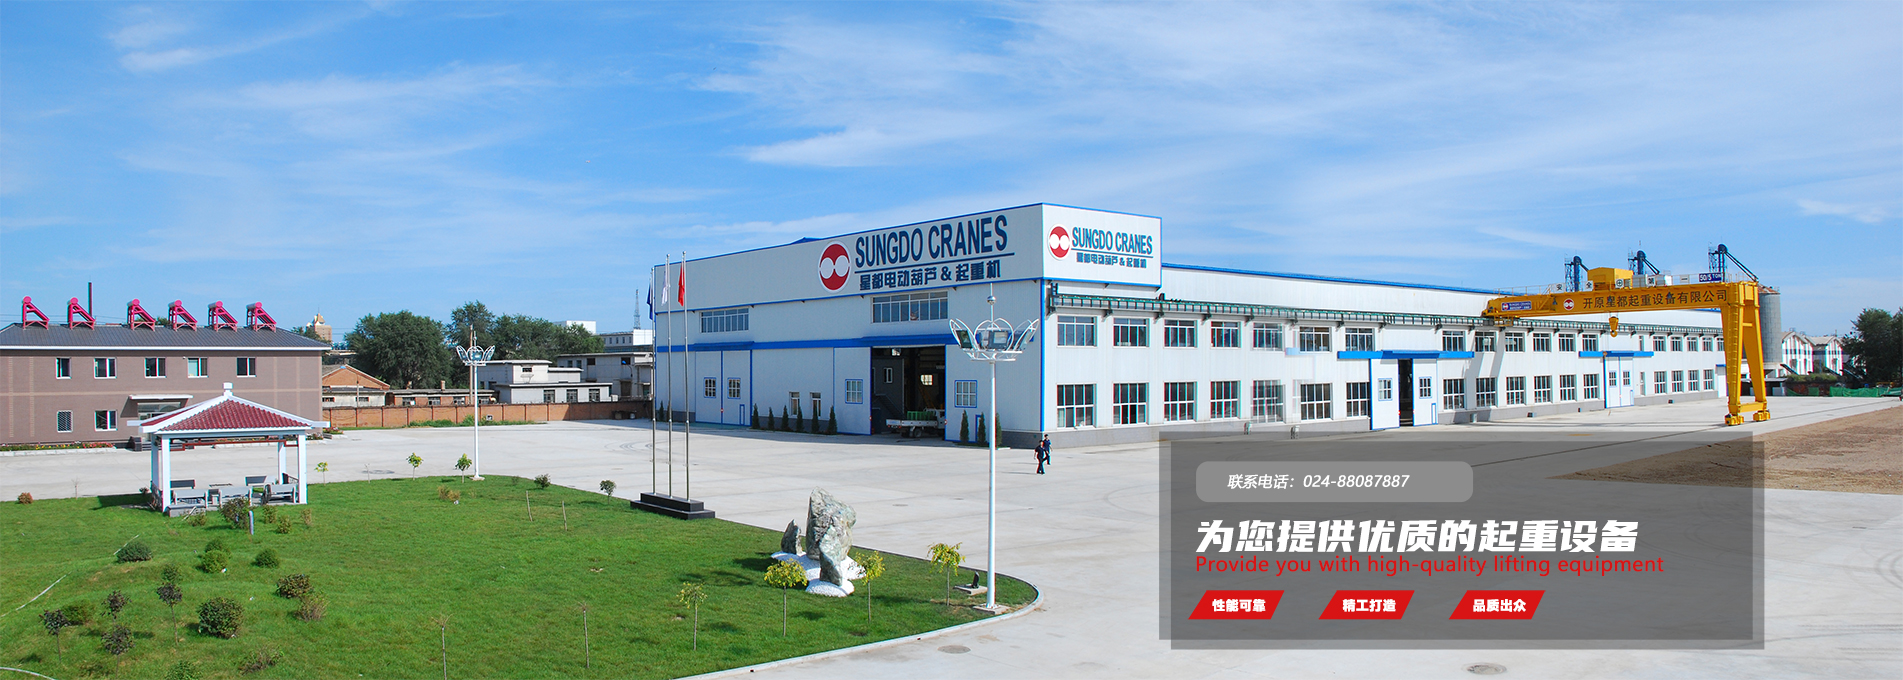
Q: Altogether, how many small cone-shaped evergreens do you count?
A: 11